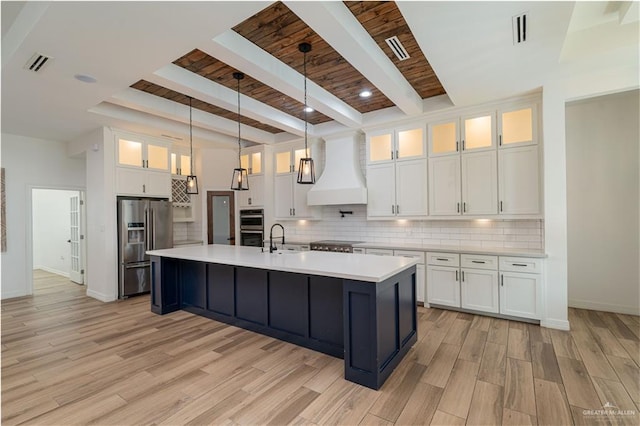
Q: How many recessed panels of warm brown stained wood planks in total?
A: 4